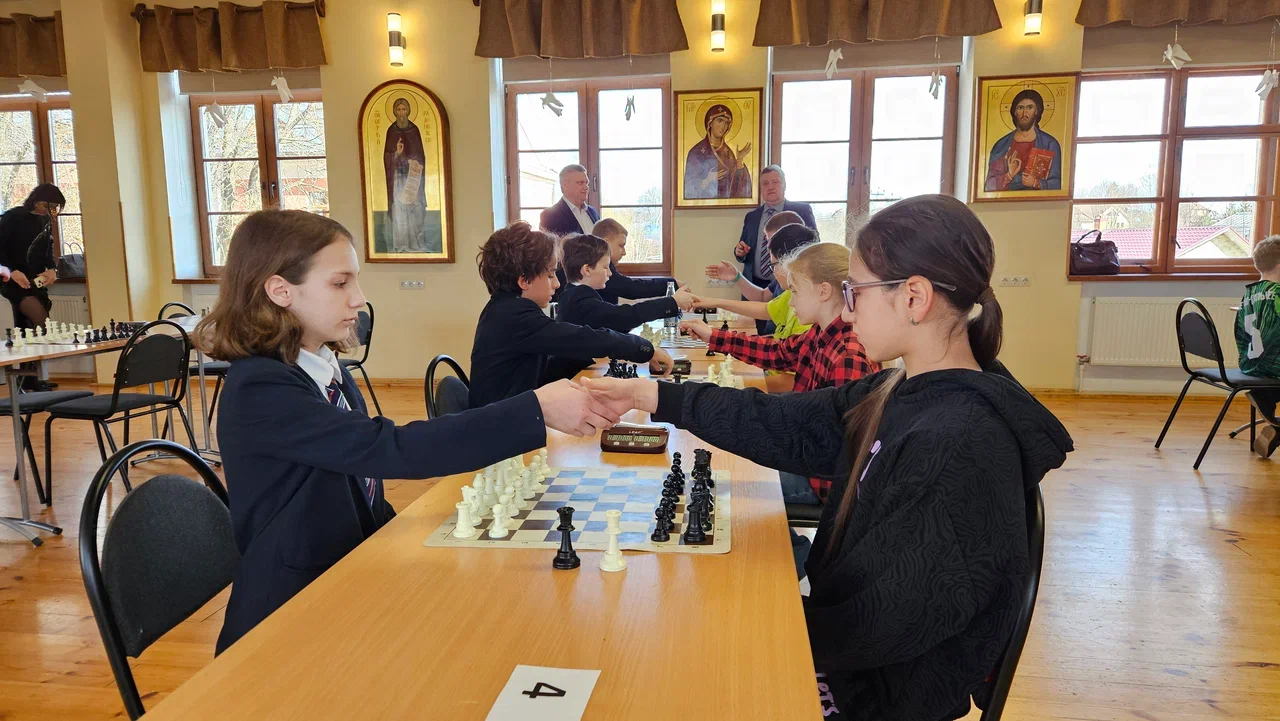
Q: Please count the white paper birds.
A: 9